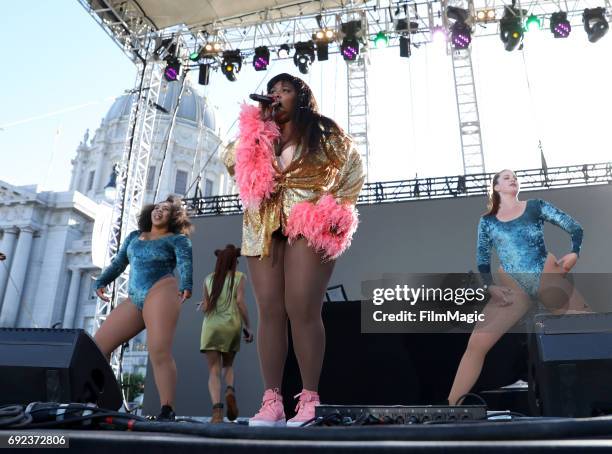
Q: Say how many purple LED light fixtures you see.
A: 5